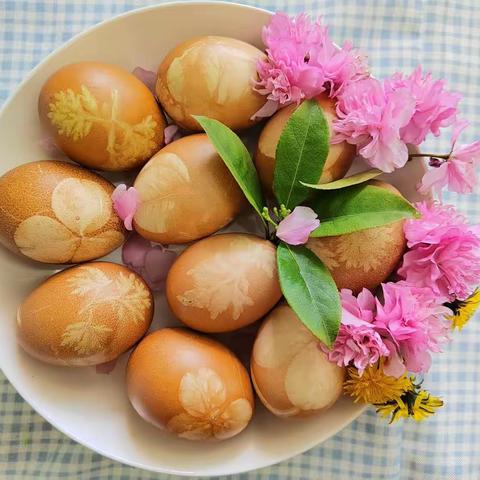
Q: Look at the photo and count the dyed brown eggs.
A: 10